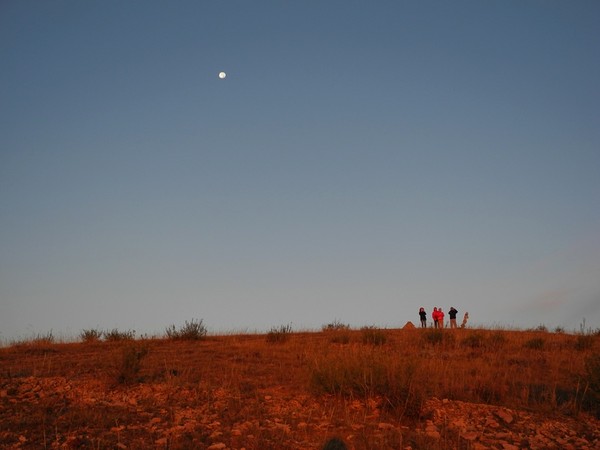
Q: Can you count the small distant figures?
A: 4